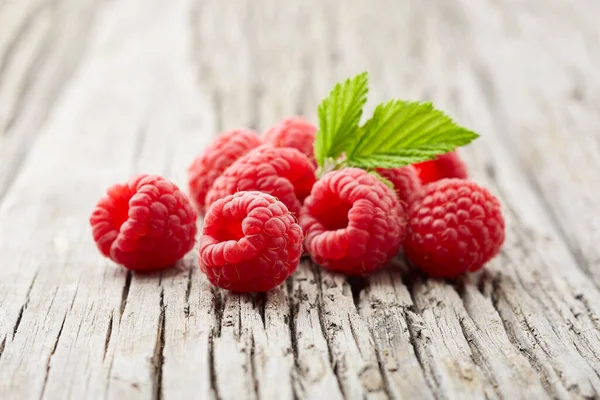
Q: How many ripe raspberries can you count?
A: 9